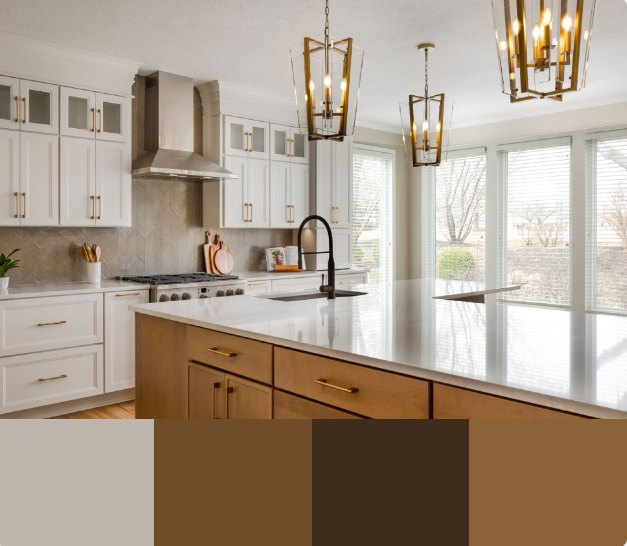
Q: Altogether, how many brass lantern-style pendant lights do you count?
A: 3